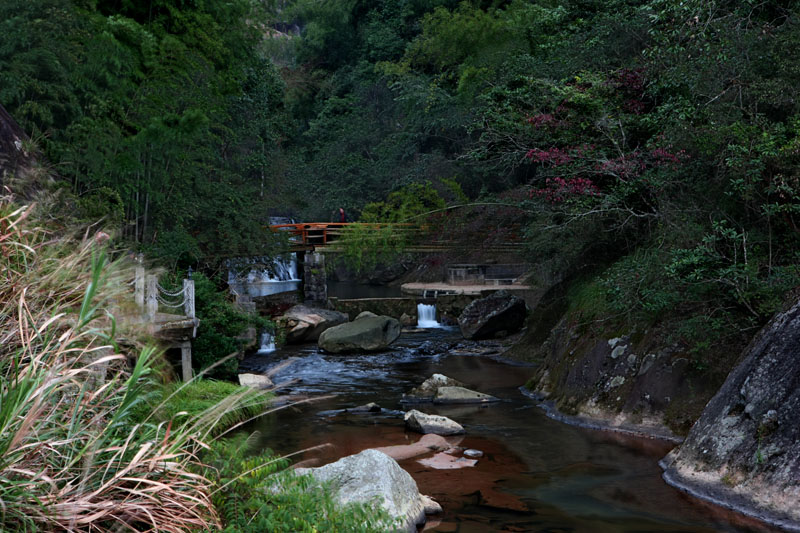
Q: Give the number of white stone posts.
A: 3